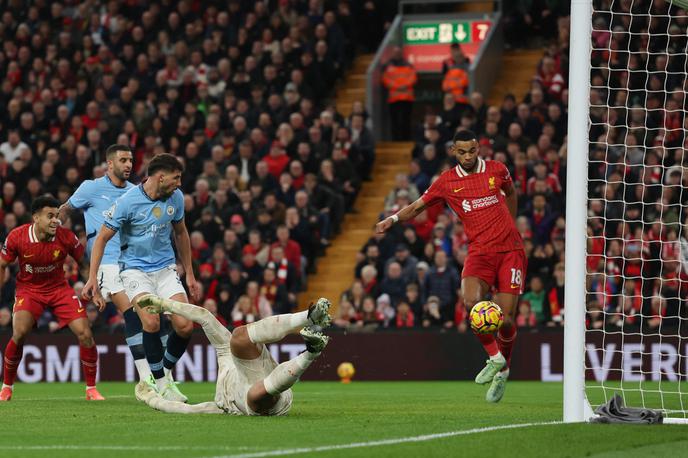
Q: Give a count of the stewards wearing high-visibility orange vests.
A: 2